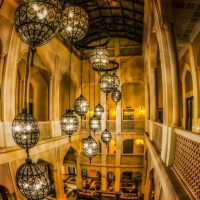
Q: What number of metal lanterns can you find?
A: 14